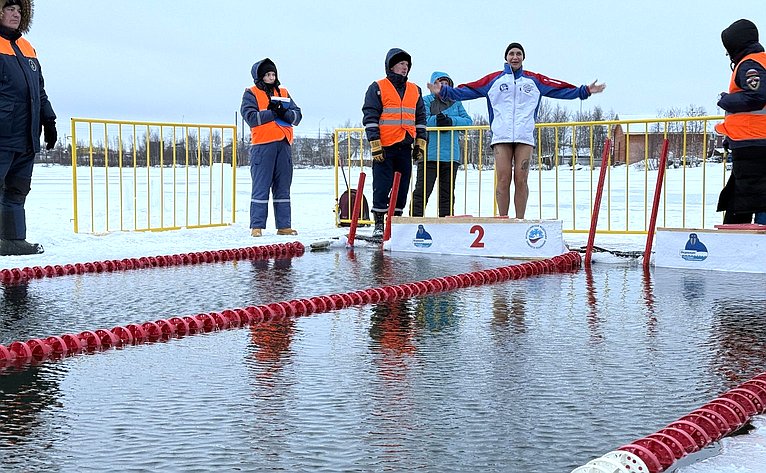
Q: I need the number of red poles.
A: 4